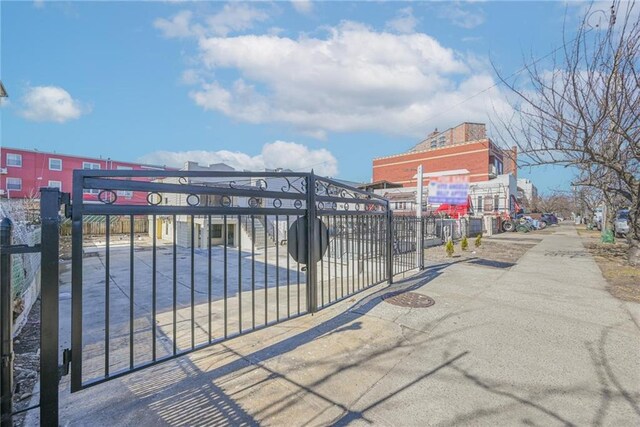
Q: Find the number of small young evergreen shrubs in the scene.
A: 3